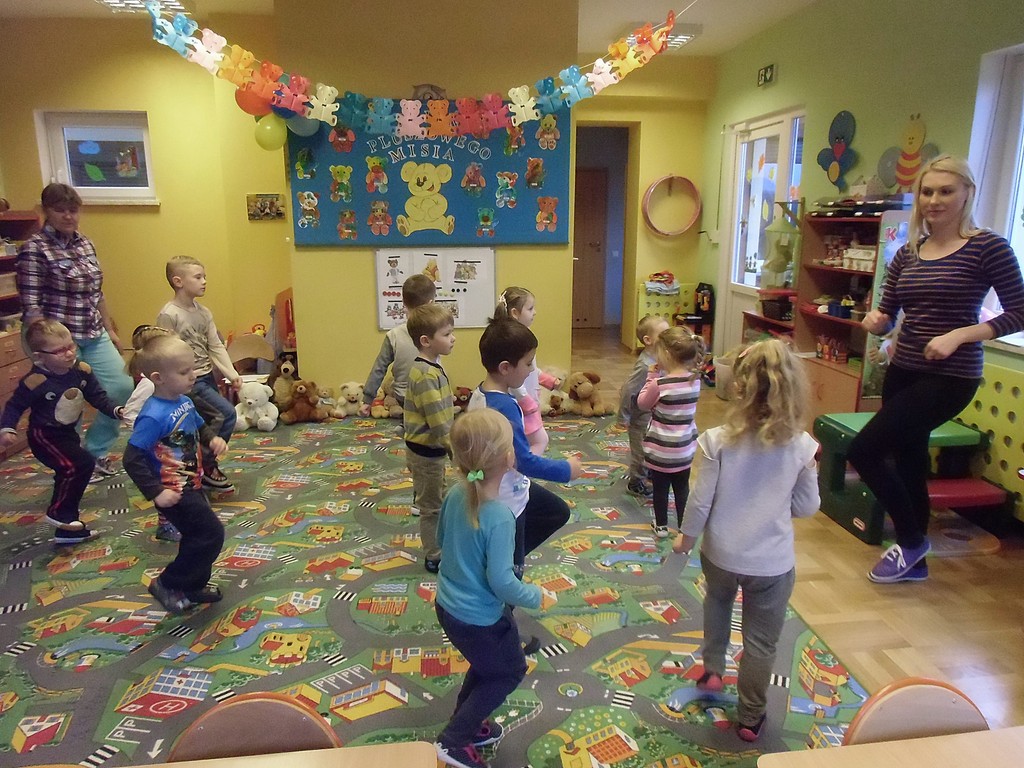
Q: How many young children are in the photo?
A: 12